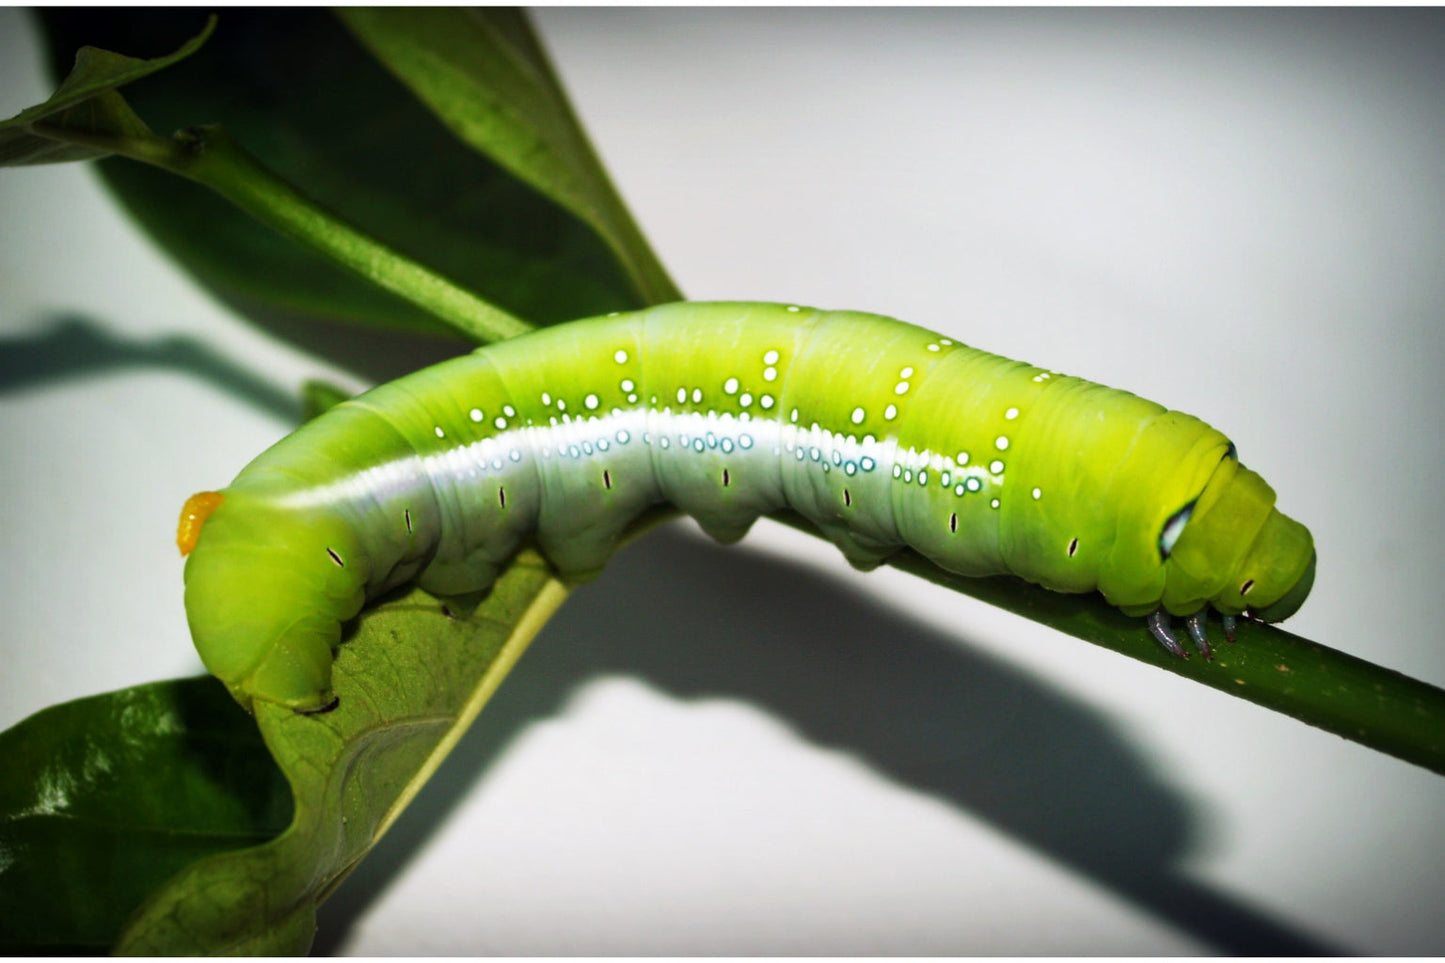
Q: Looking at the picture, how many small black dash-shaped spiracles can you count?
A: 9